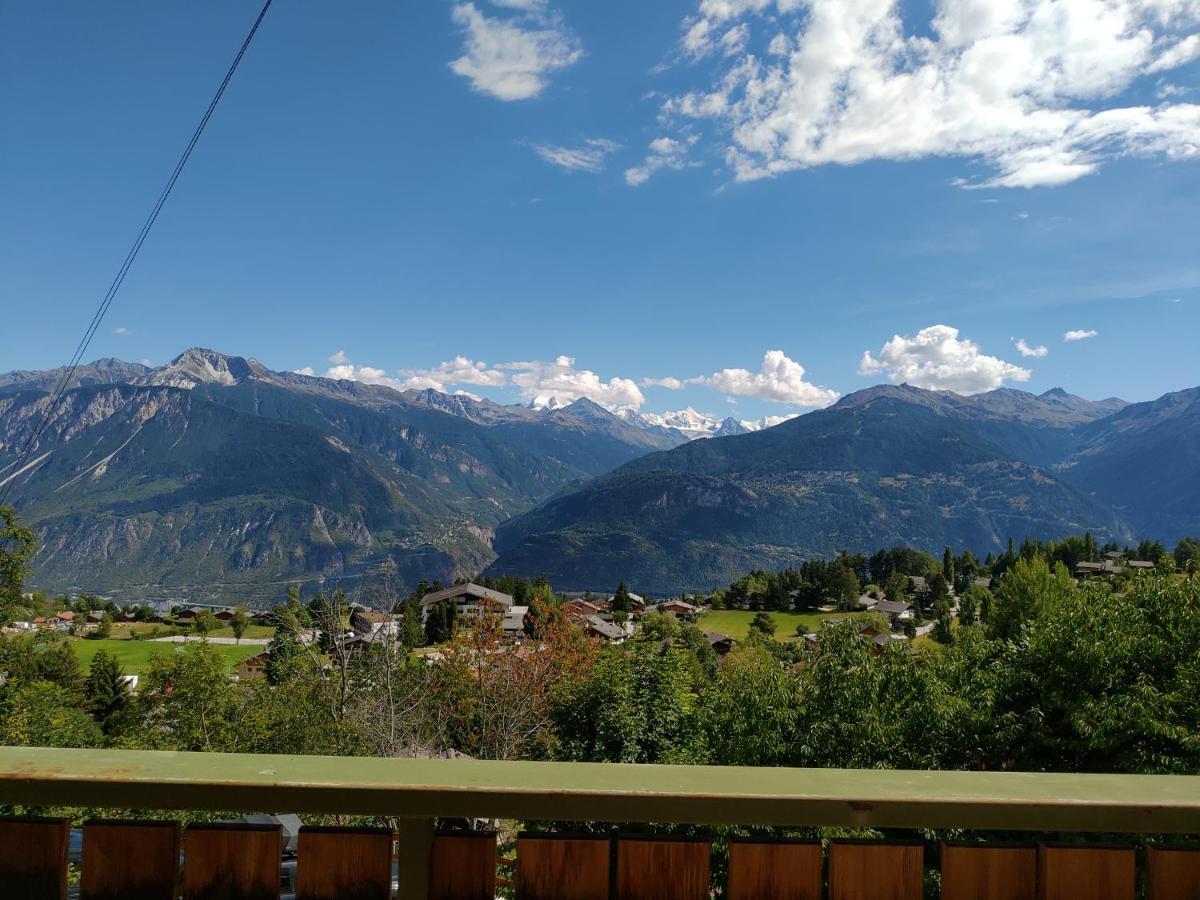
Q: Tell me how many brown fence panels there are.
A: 12